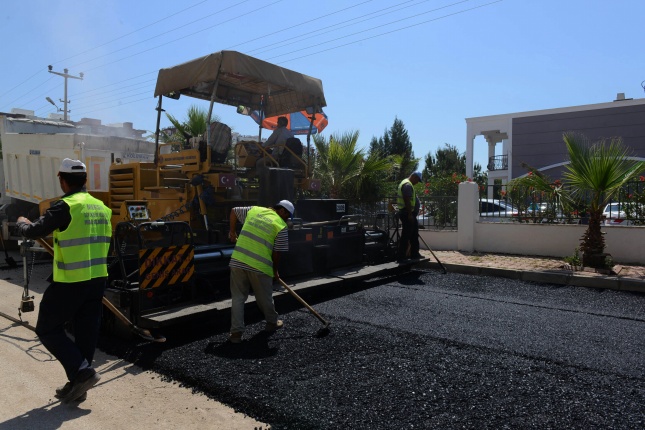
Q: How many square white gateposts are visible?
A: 1